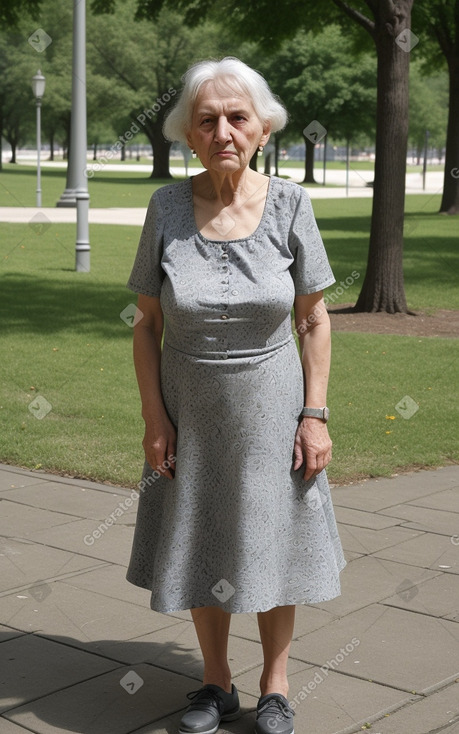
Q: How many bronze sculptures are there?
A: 0